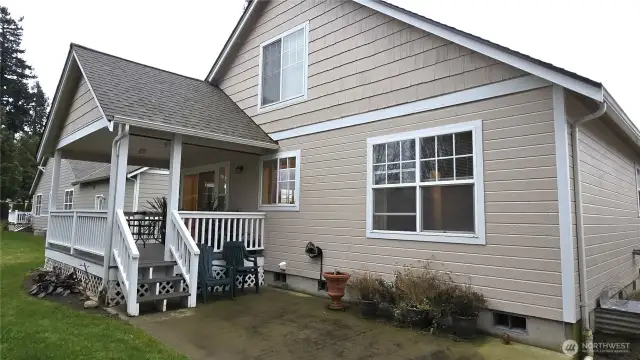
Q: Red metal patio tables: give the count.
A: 0